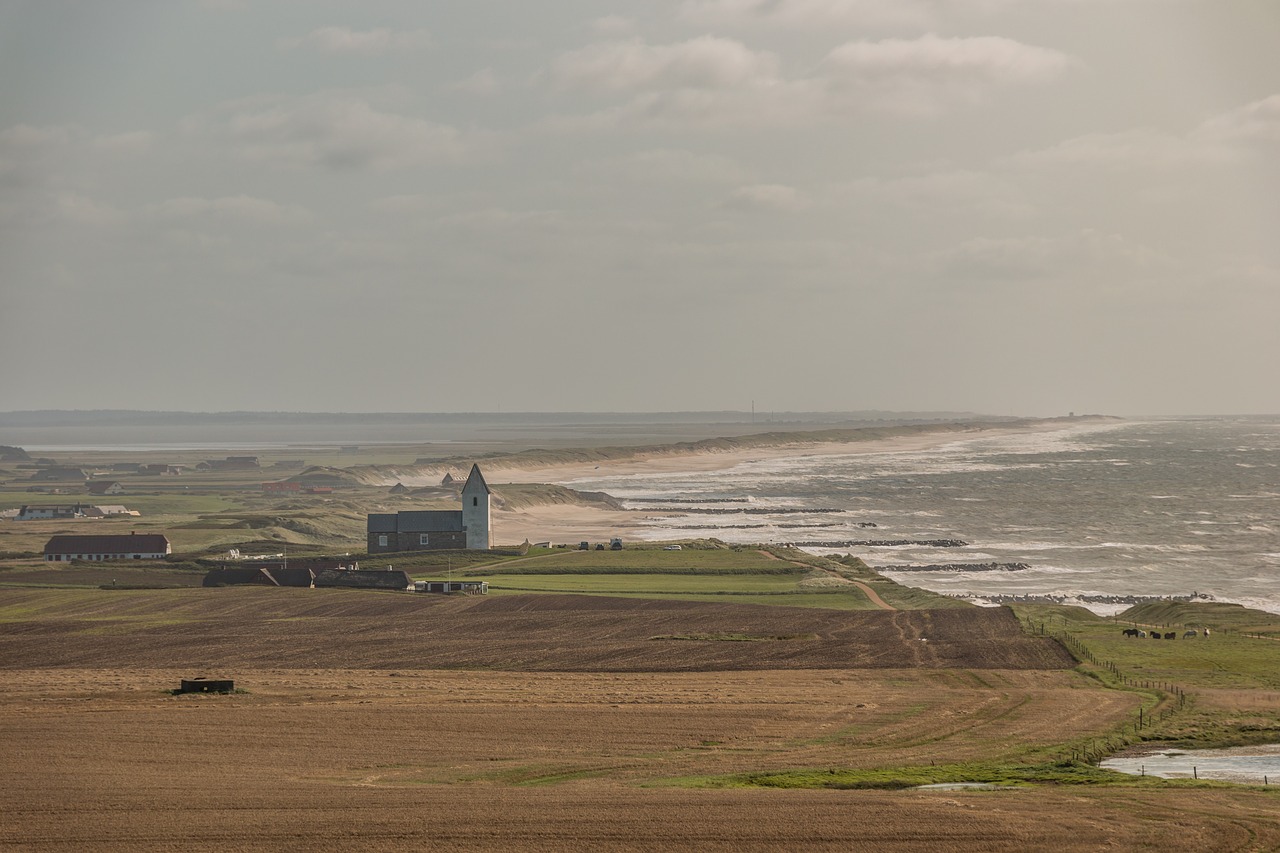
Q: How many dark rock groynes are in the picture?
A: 6